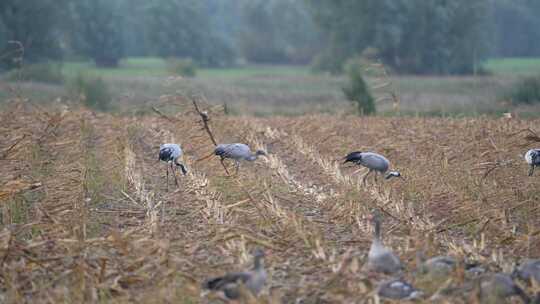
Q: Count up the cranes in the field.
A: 4